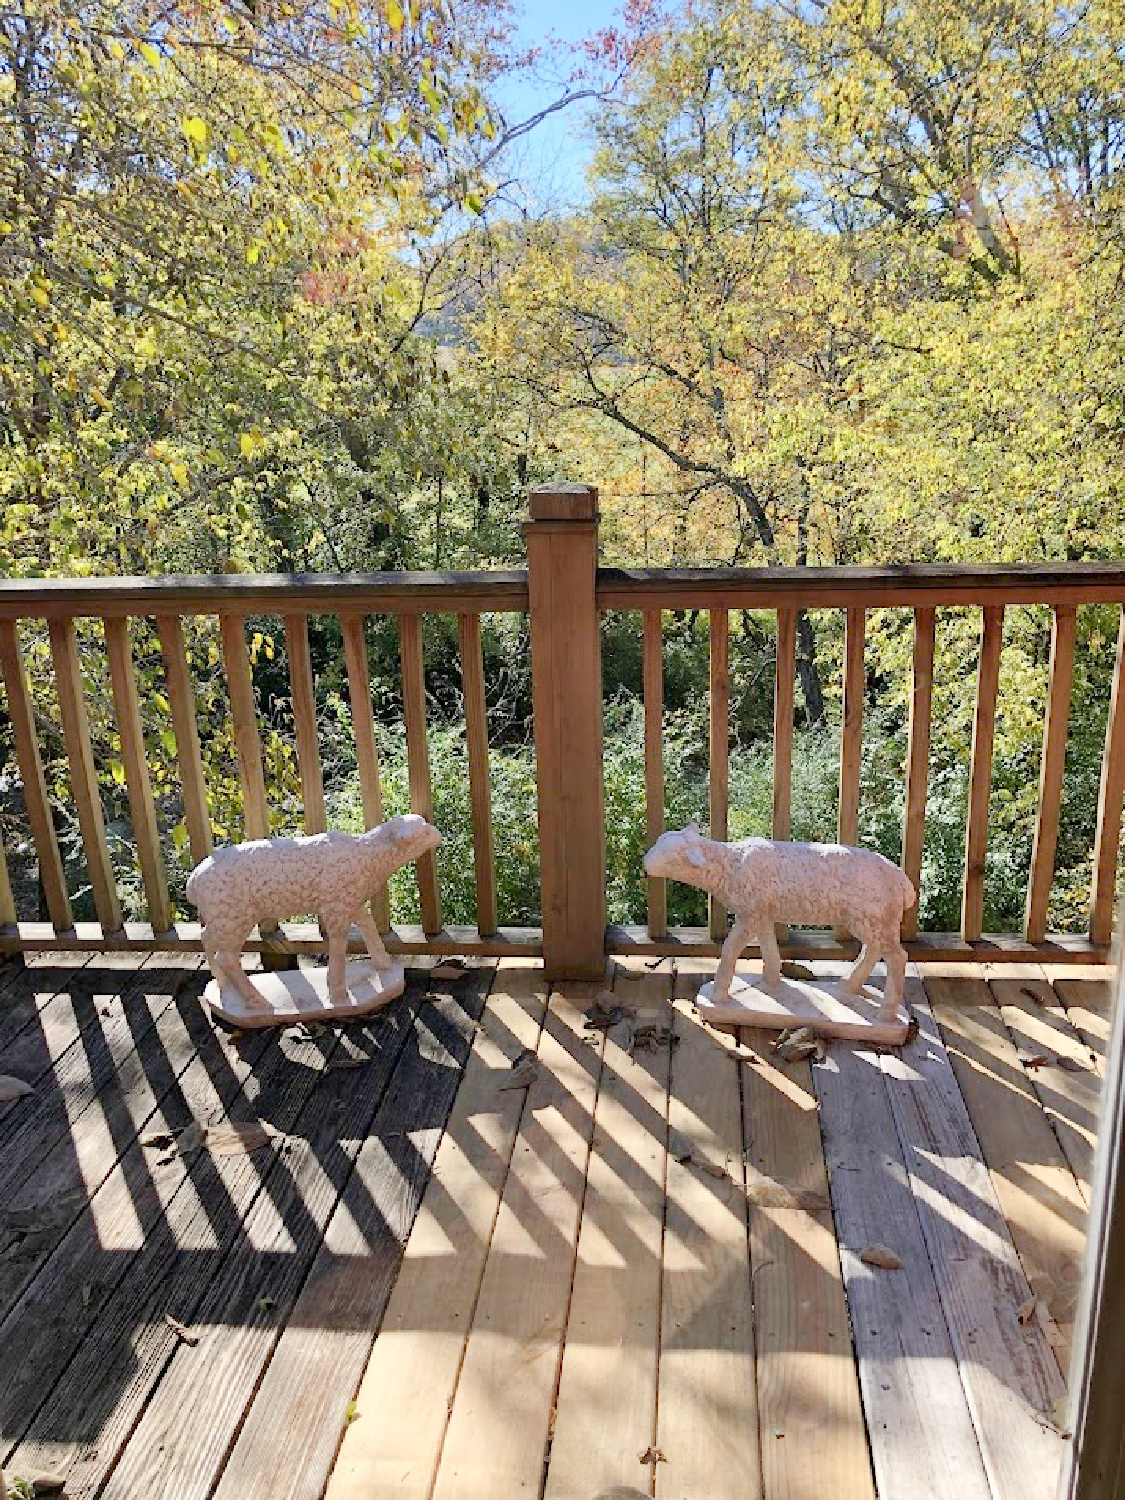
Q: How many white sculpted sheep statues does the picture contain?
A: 2